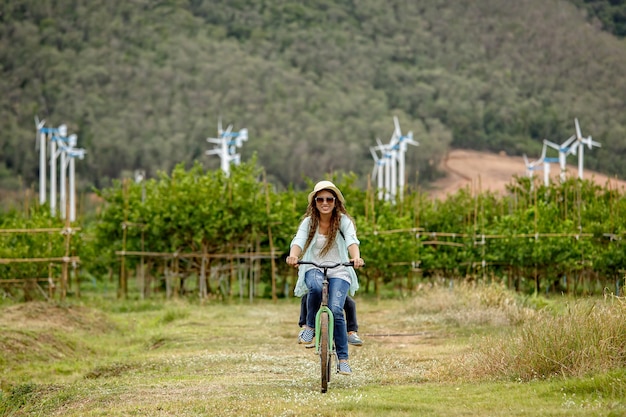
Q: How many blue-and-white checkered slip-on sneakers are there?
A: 2